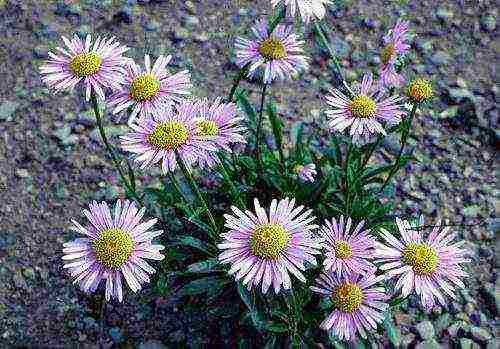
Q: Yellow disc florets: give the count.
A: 13